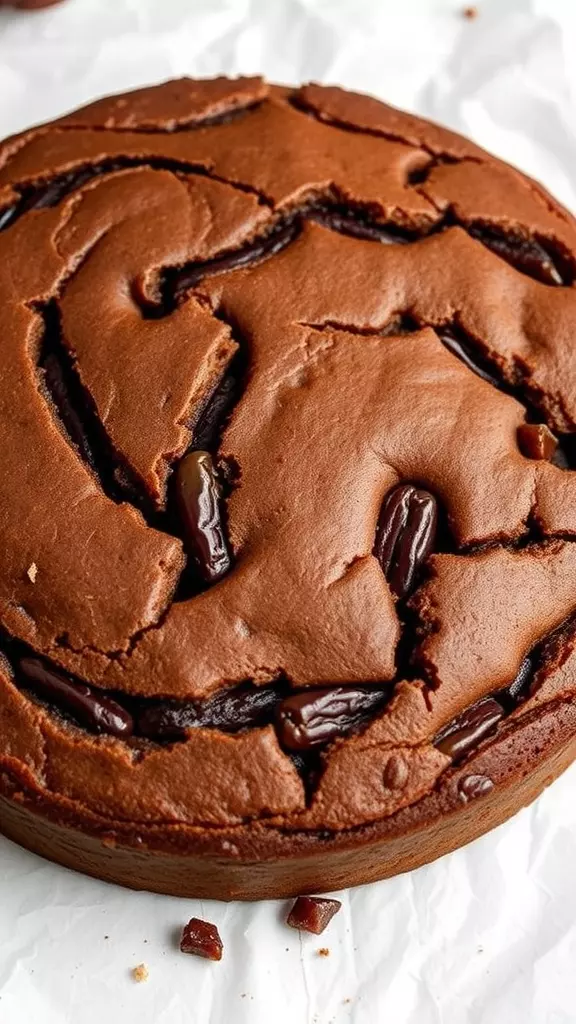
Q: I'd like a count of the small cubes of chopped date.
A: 3